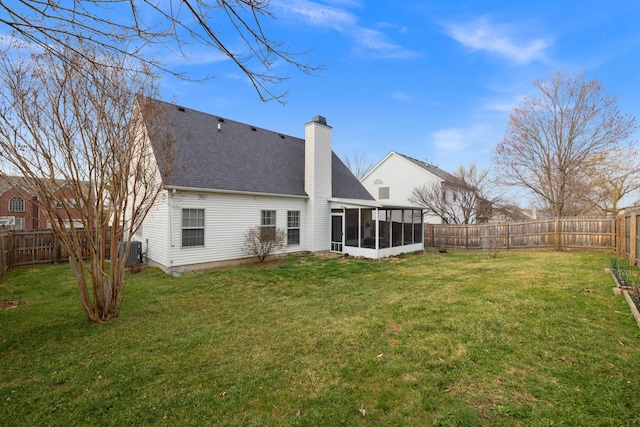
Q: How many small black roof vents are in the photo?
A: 4